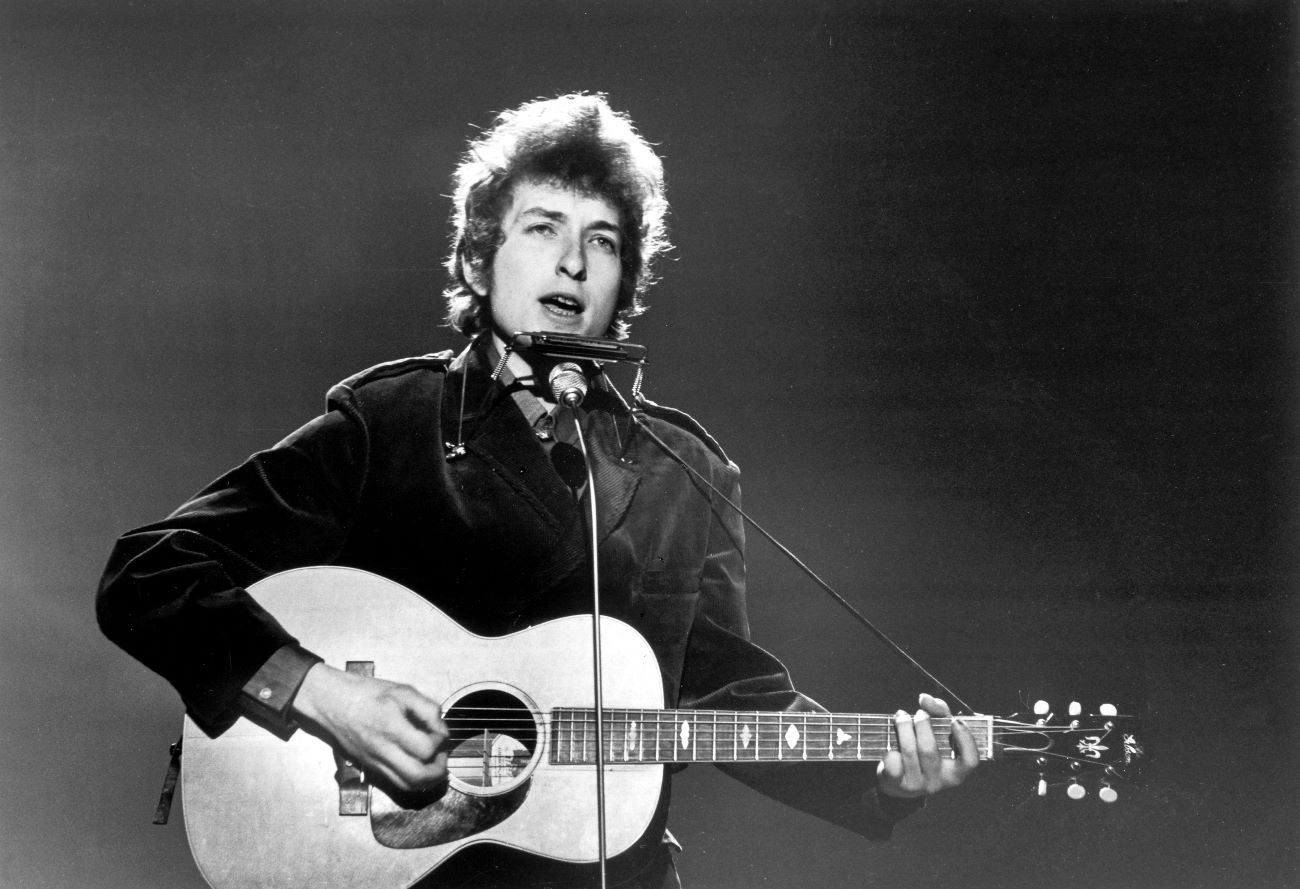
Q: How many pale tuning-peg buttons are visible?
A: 6